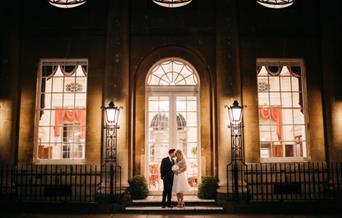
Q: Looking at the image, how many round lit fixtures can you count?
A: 3